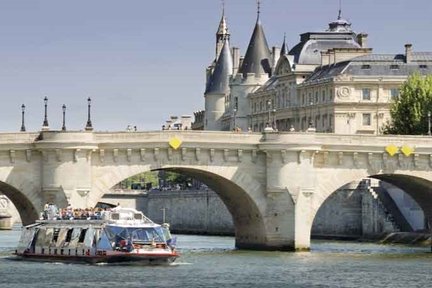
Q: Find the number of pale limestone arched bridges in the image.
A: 1